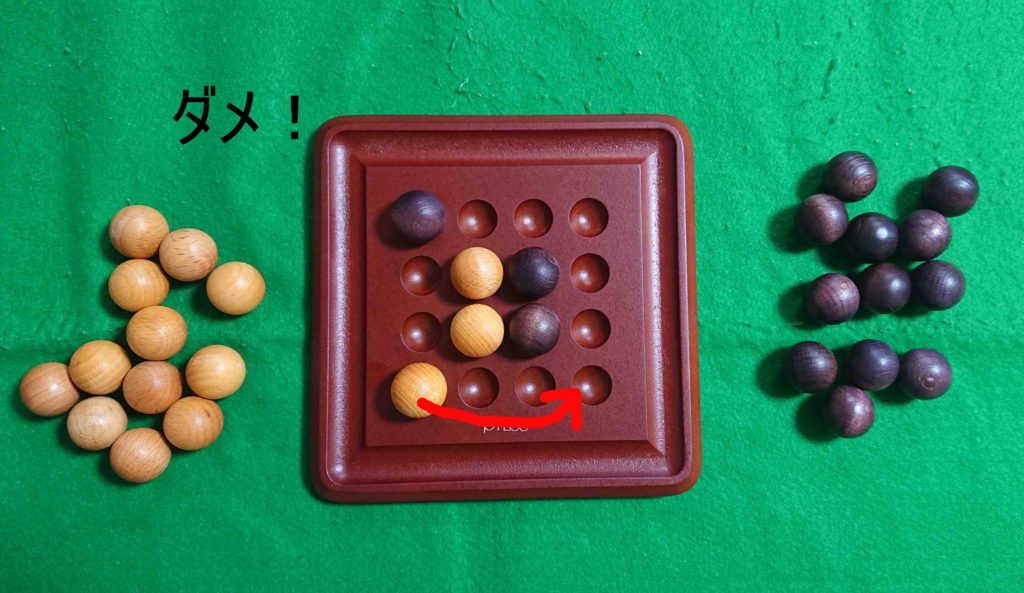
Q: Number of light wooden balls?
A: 15